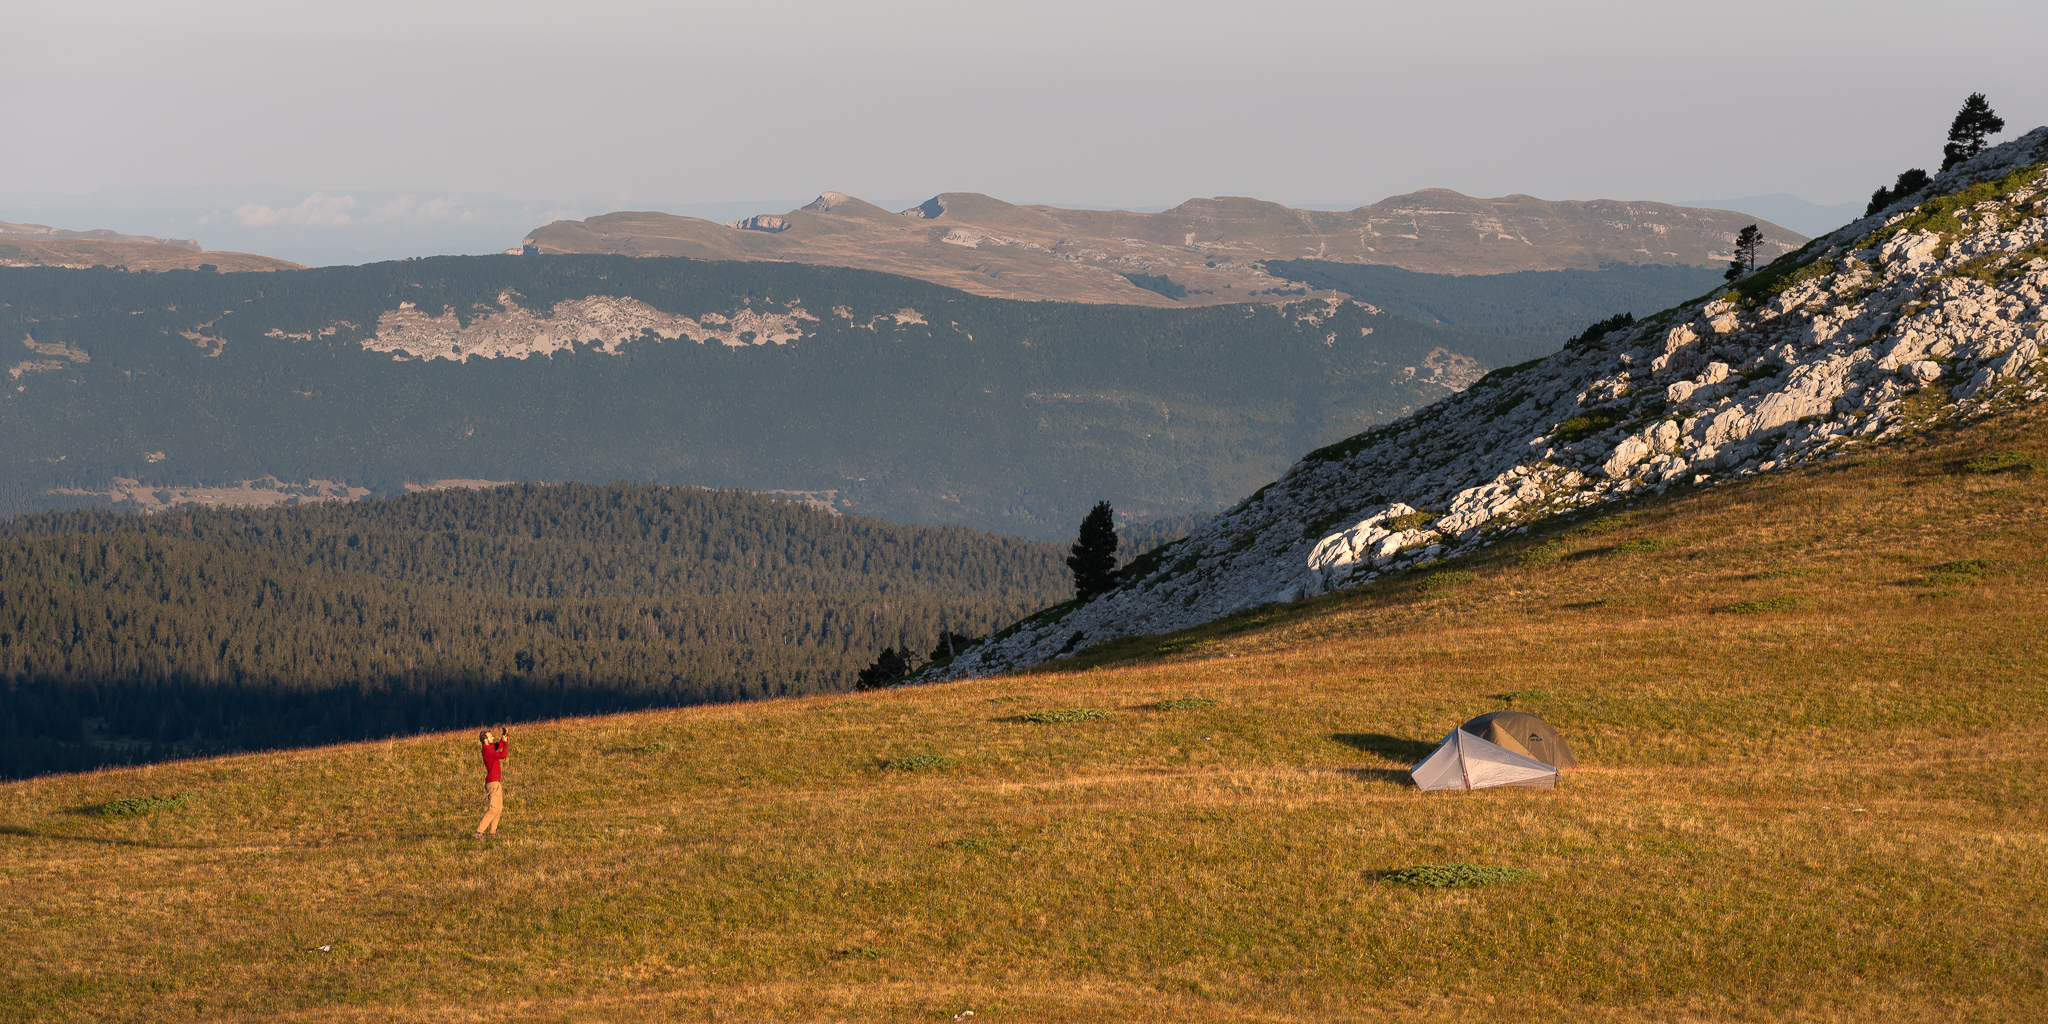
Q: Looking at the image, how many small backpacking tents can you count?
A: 2